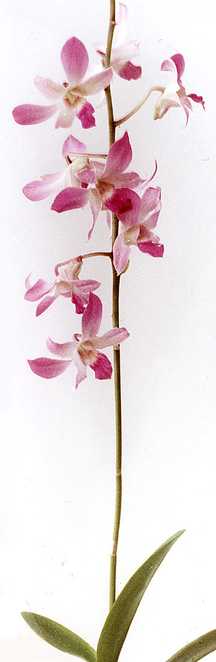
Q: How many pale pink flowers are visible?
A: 8